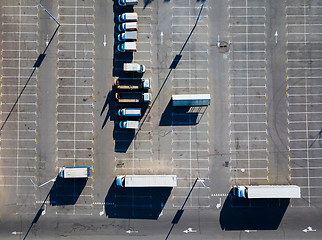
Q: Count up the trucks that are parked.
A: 13